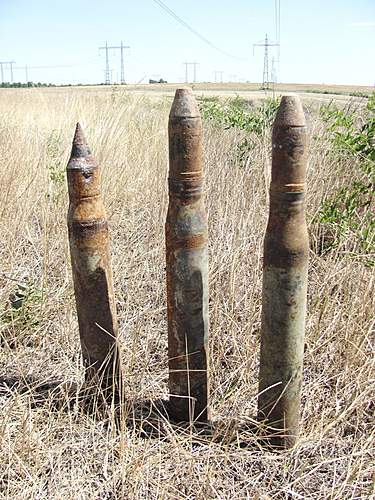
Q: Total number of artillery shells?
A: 3